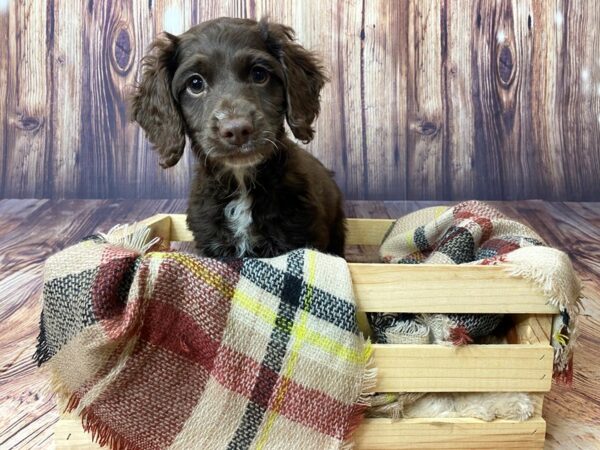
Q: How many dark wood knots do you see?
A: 4